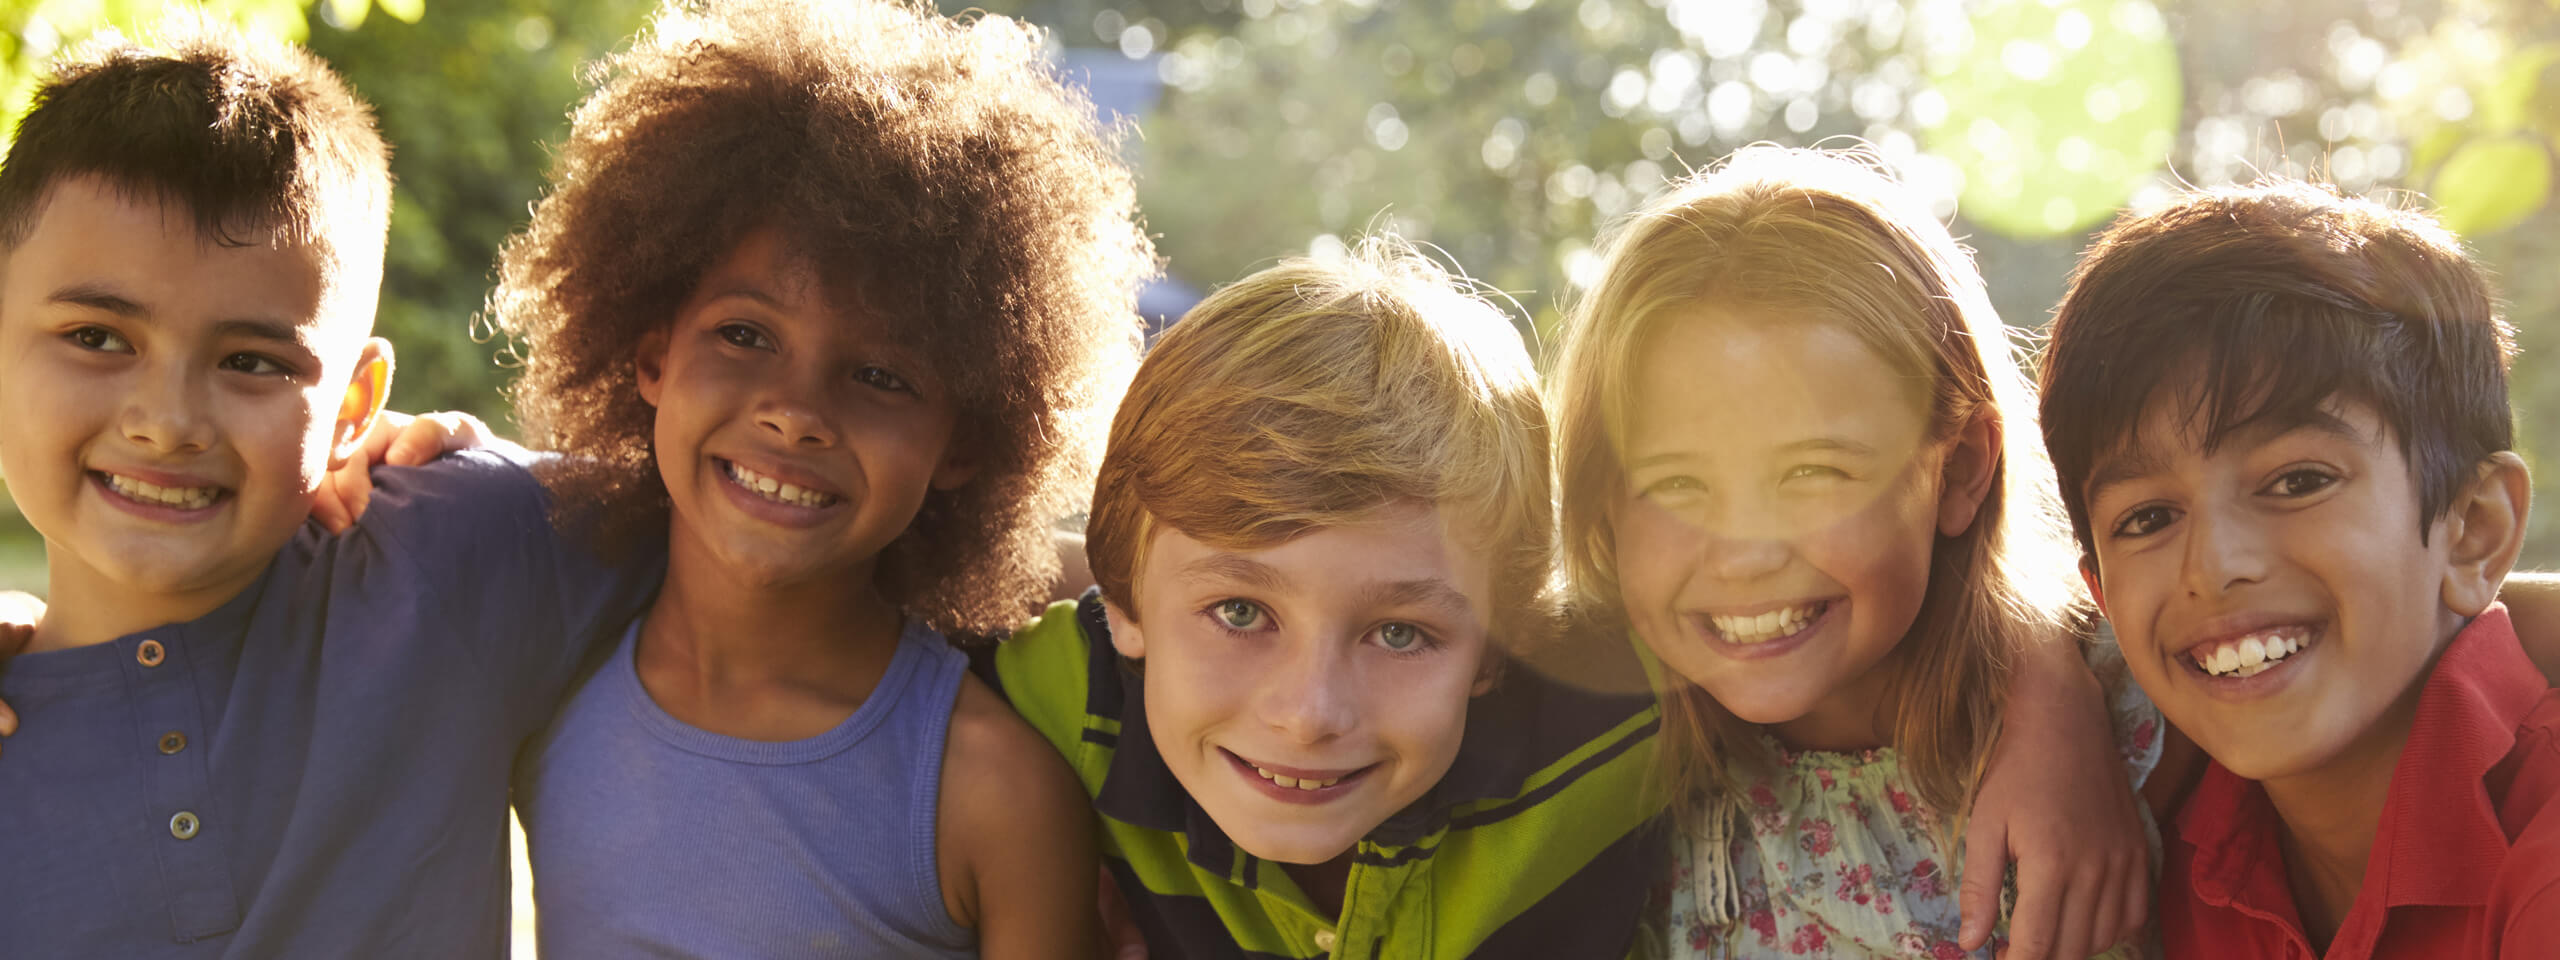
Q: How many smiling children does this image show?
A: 5